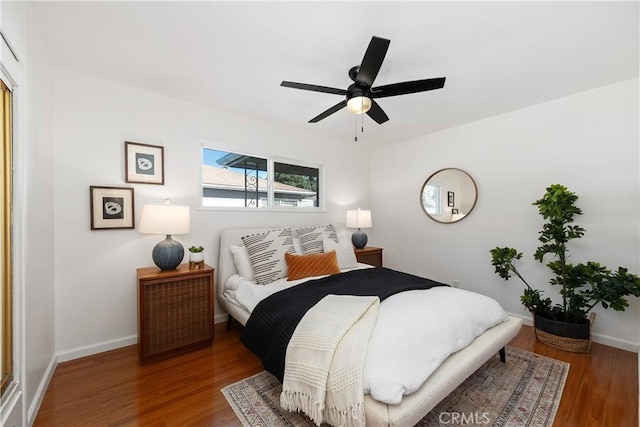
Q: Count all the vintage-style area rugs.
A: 1